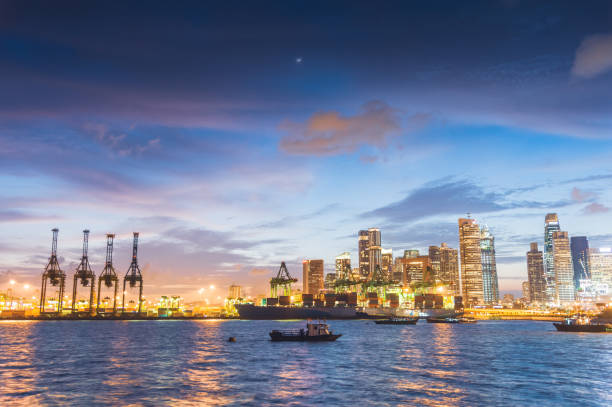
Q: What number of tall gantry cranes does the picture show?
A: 4